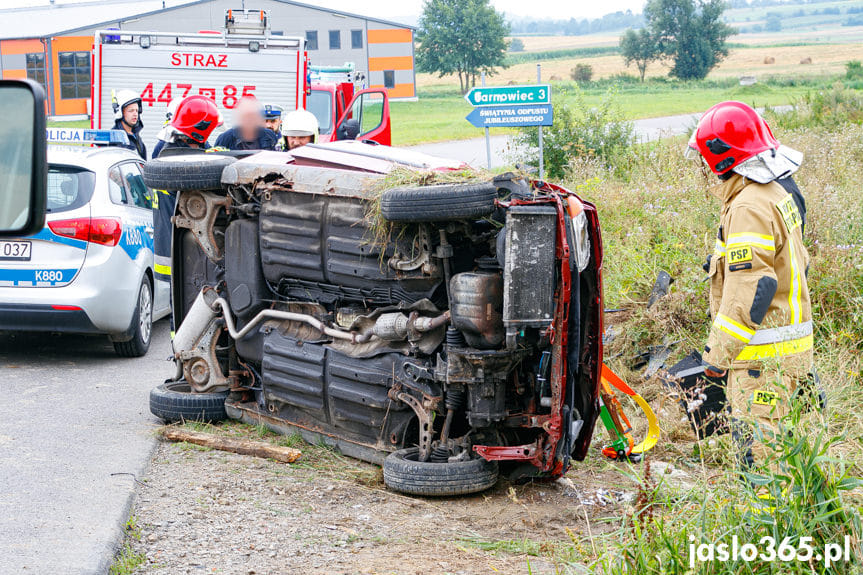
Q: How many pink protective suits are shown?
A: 0